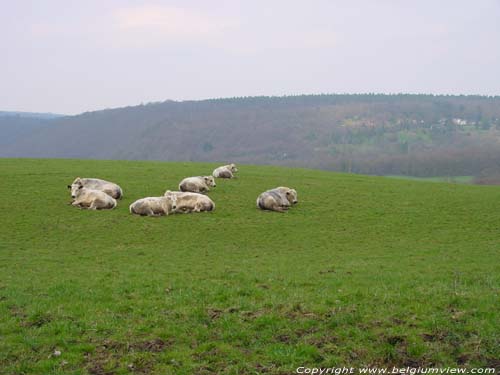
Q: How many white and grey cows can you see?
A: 7